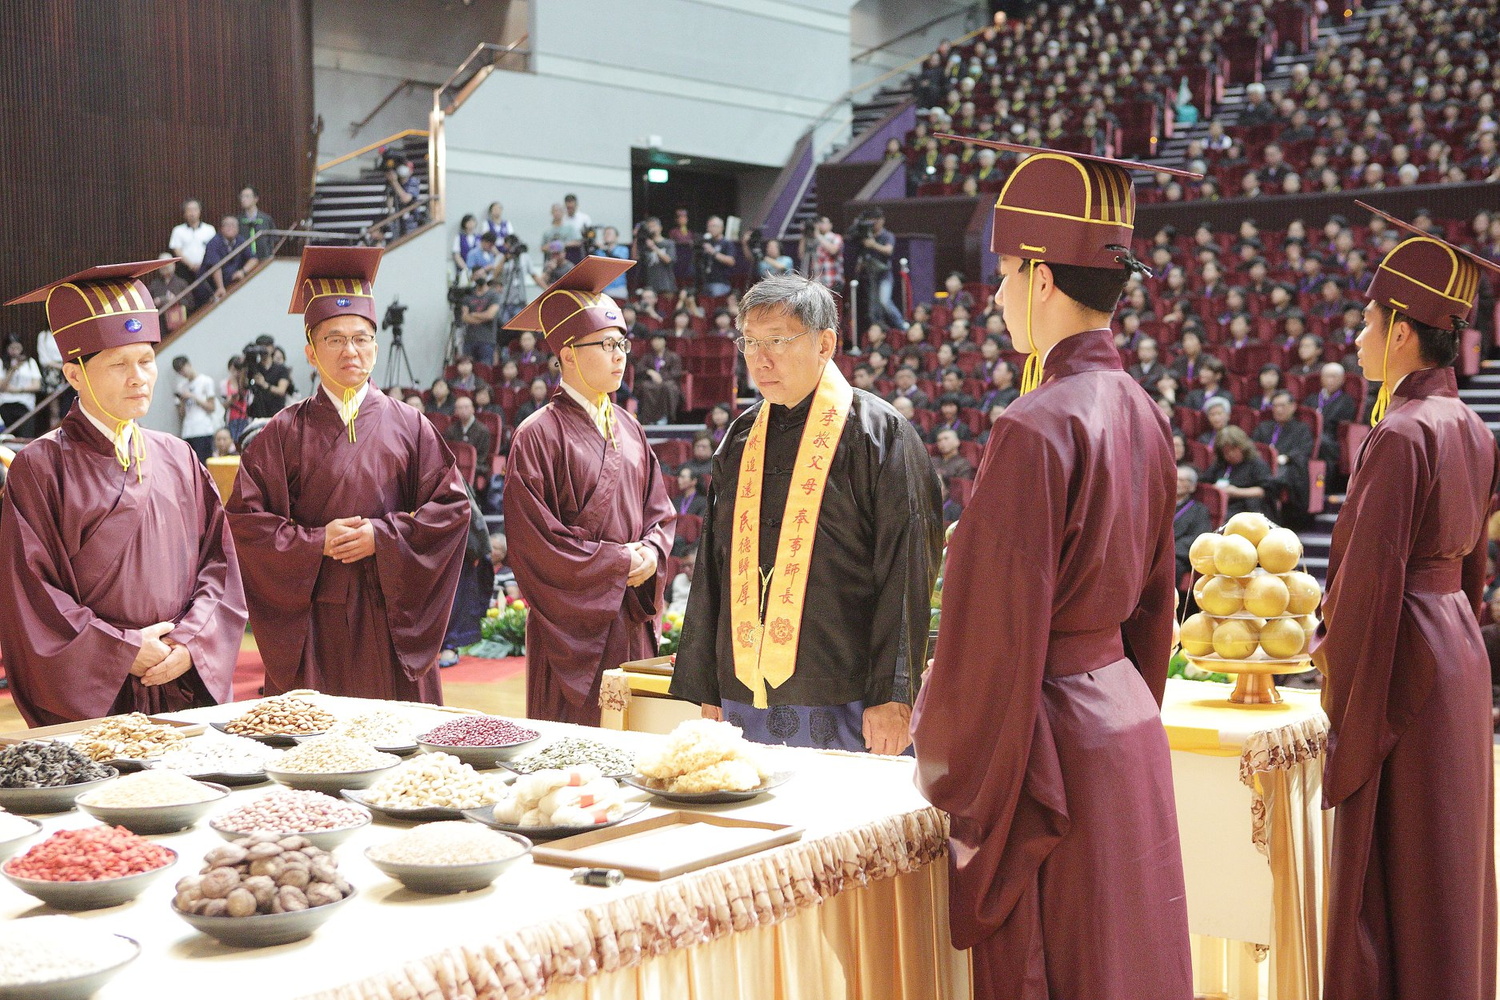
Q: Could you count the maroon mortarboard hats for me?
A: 5